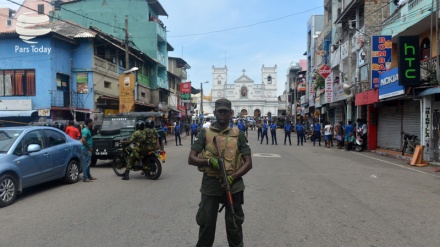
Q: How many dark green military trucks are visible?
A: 1